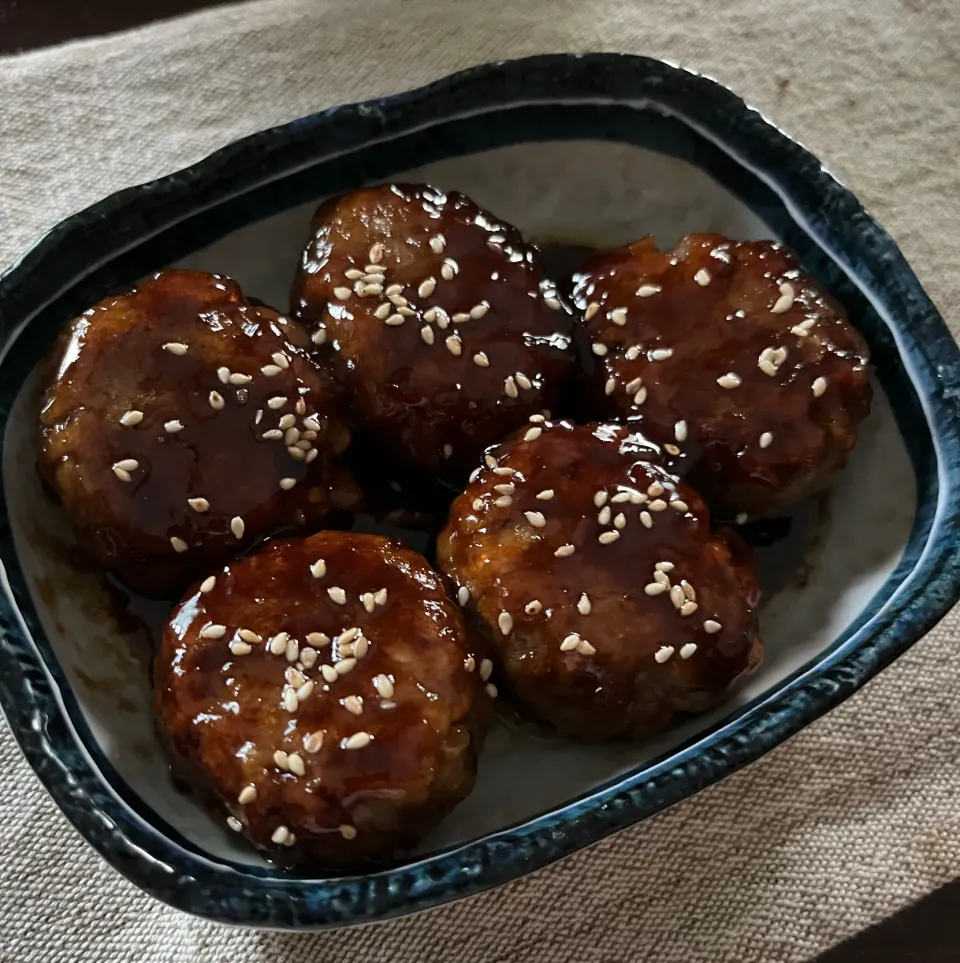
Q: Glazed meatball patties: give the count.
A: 5